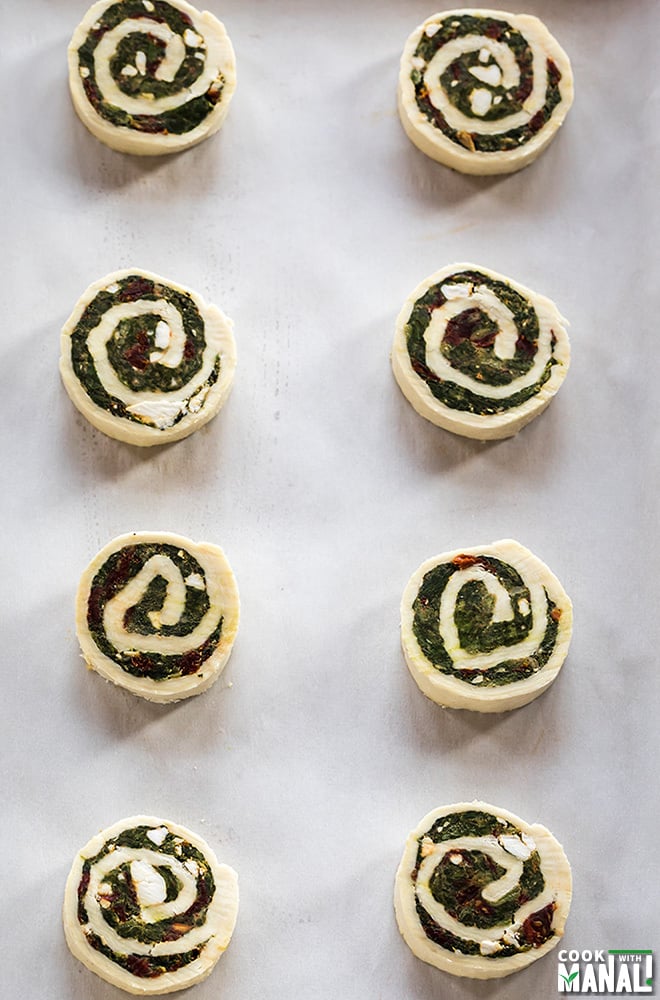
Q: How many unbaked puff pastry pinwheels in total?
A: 8